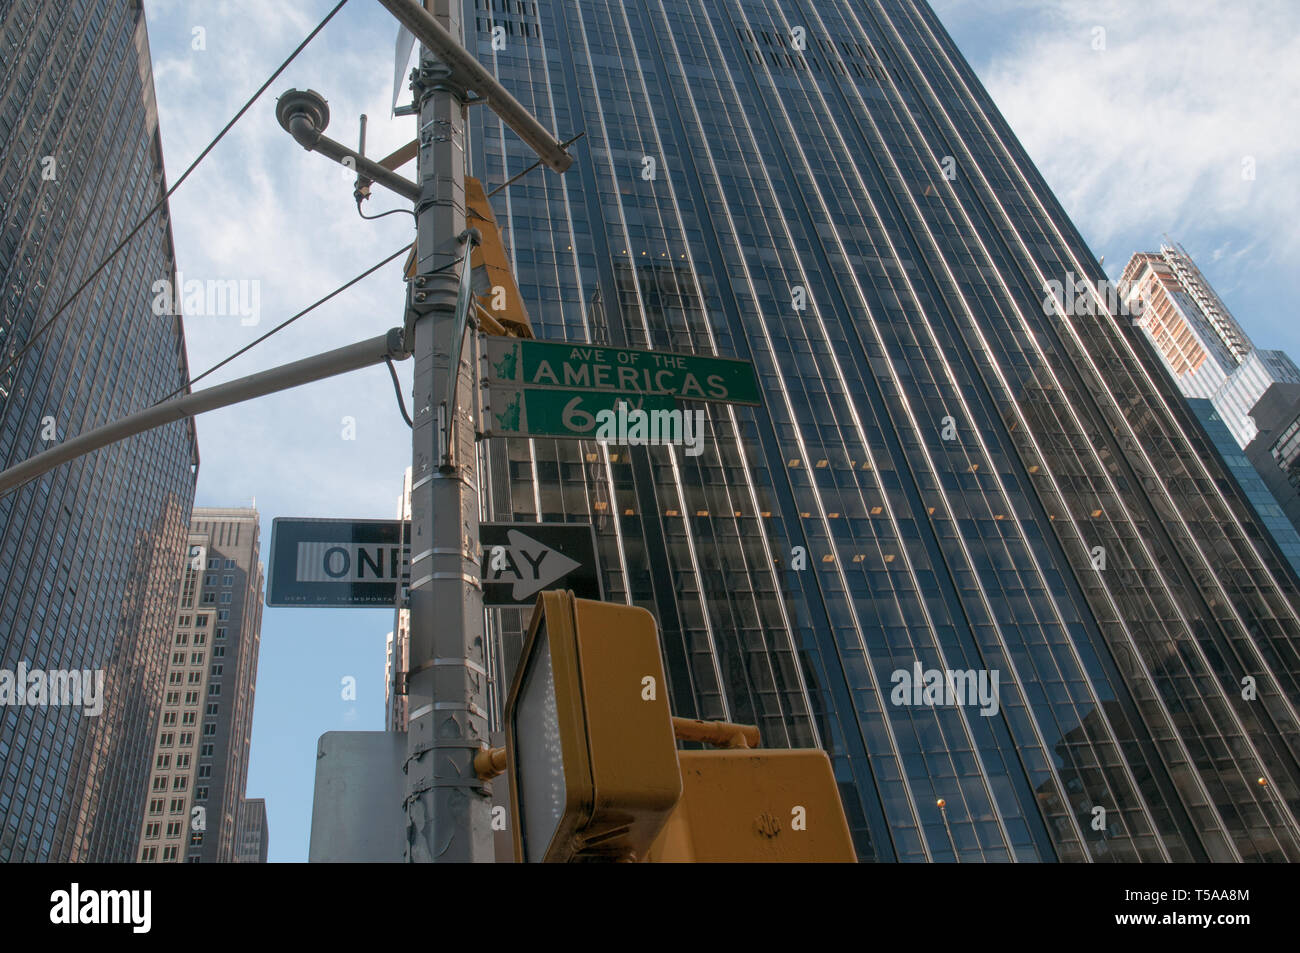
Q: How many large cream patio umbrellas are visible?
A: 0